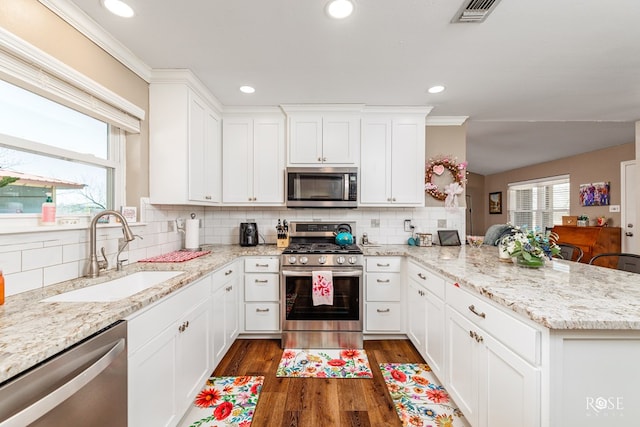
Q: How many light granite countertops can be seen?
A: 2